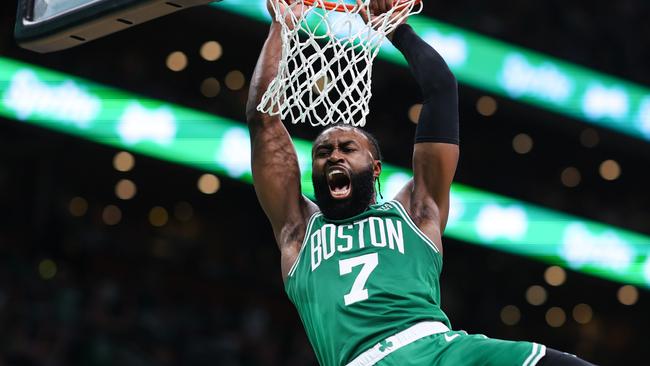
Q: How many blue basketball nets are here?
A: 0